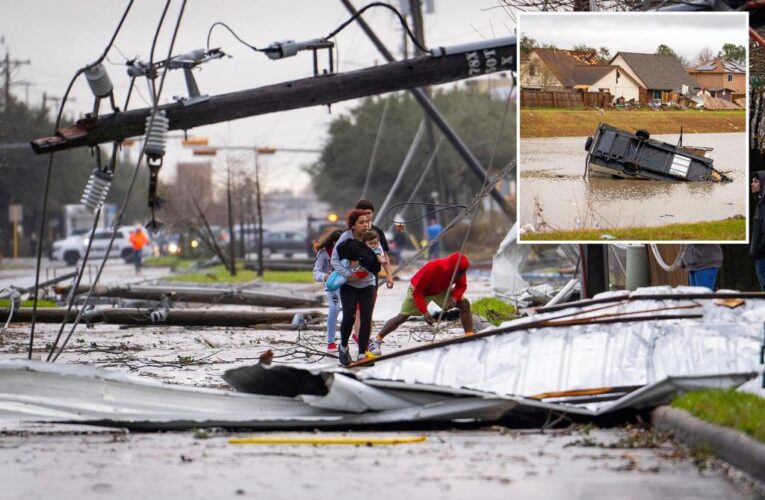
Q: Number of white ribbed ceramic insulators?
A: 3